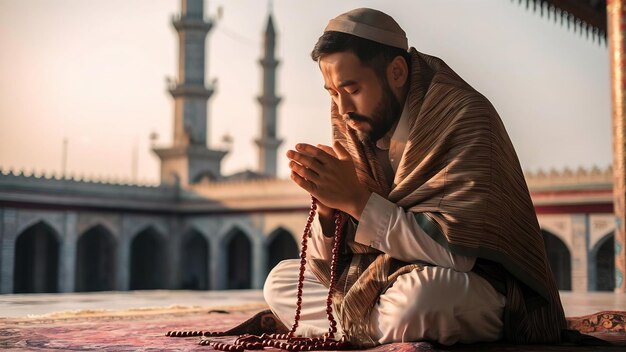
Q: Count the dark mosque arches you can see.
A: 8